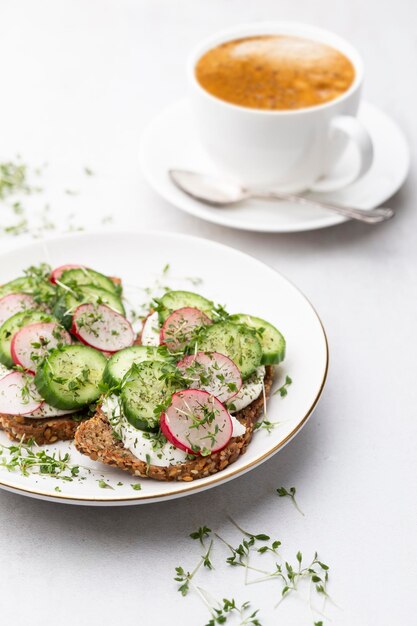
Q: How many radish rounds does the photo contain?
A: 8